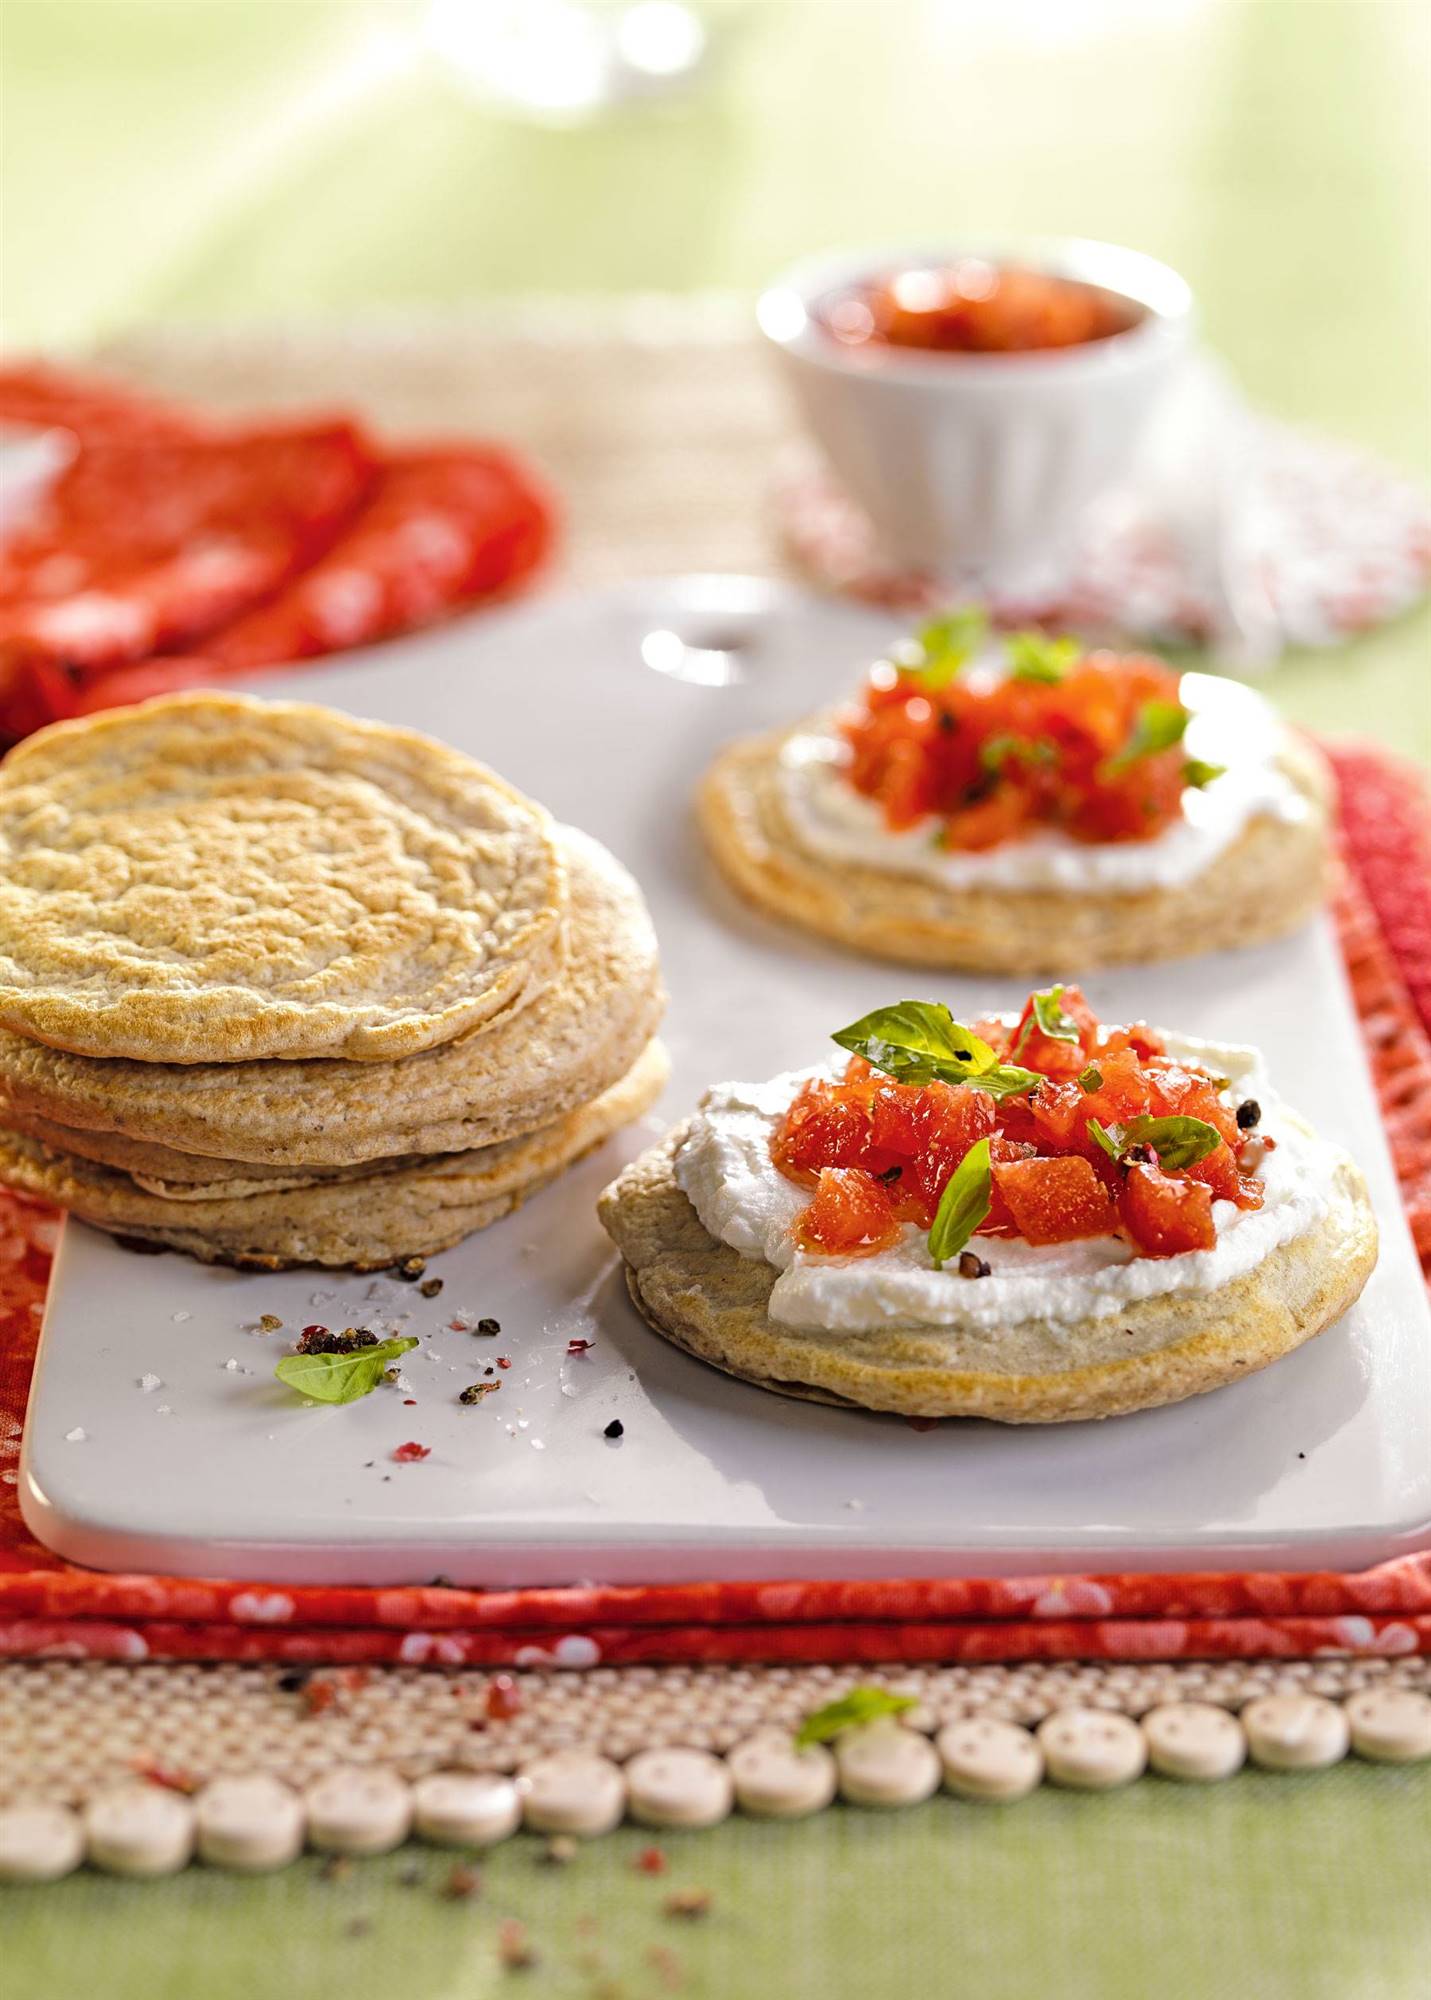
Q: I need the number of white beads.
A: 14